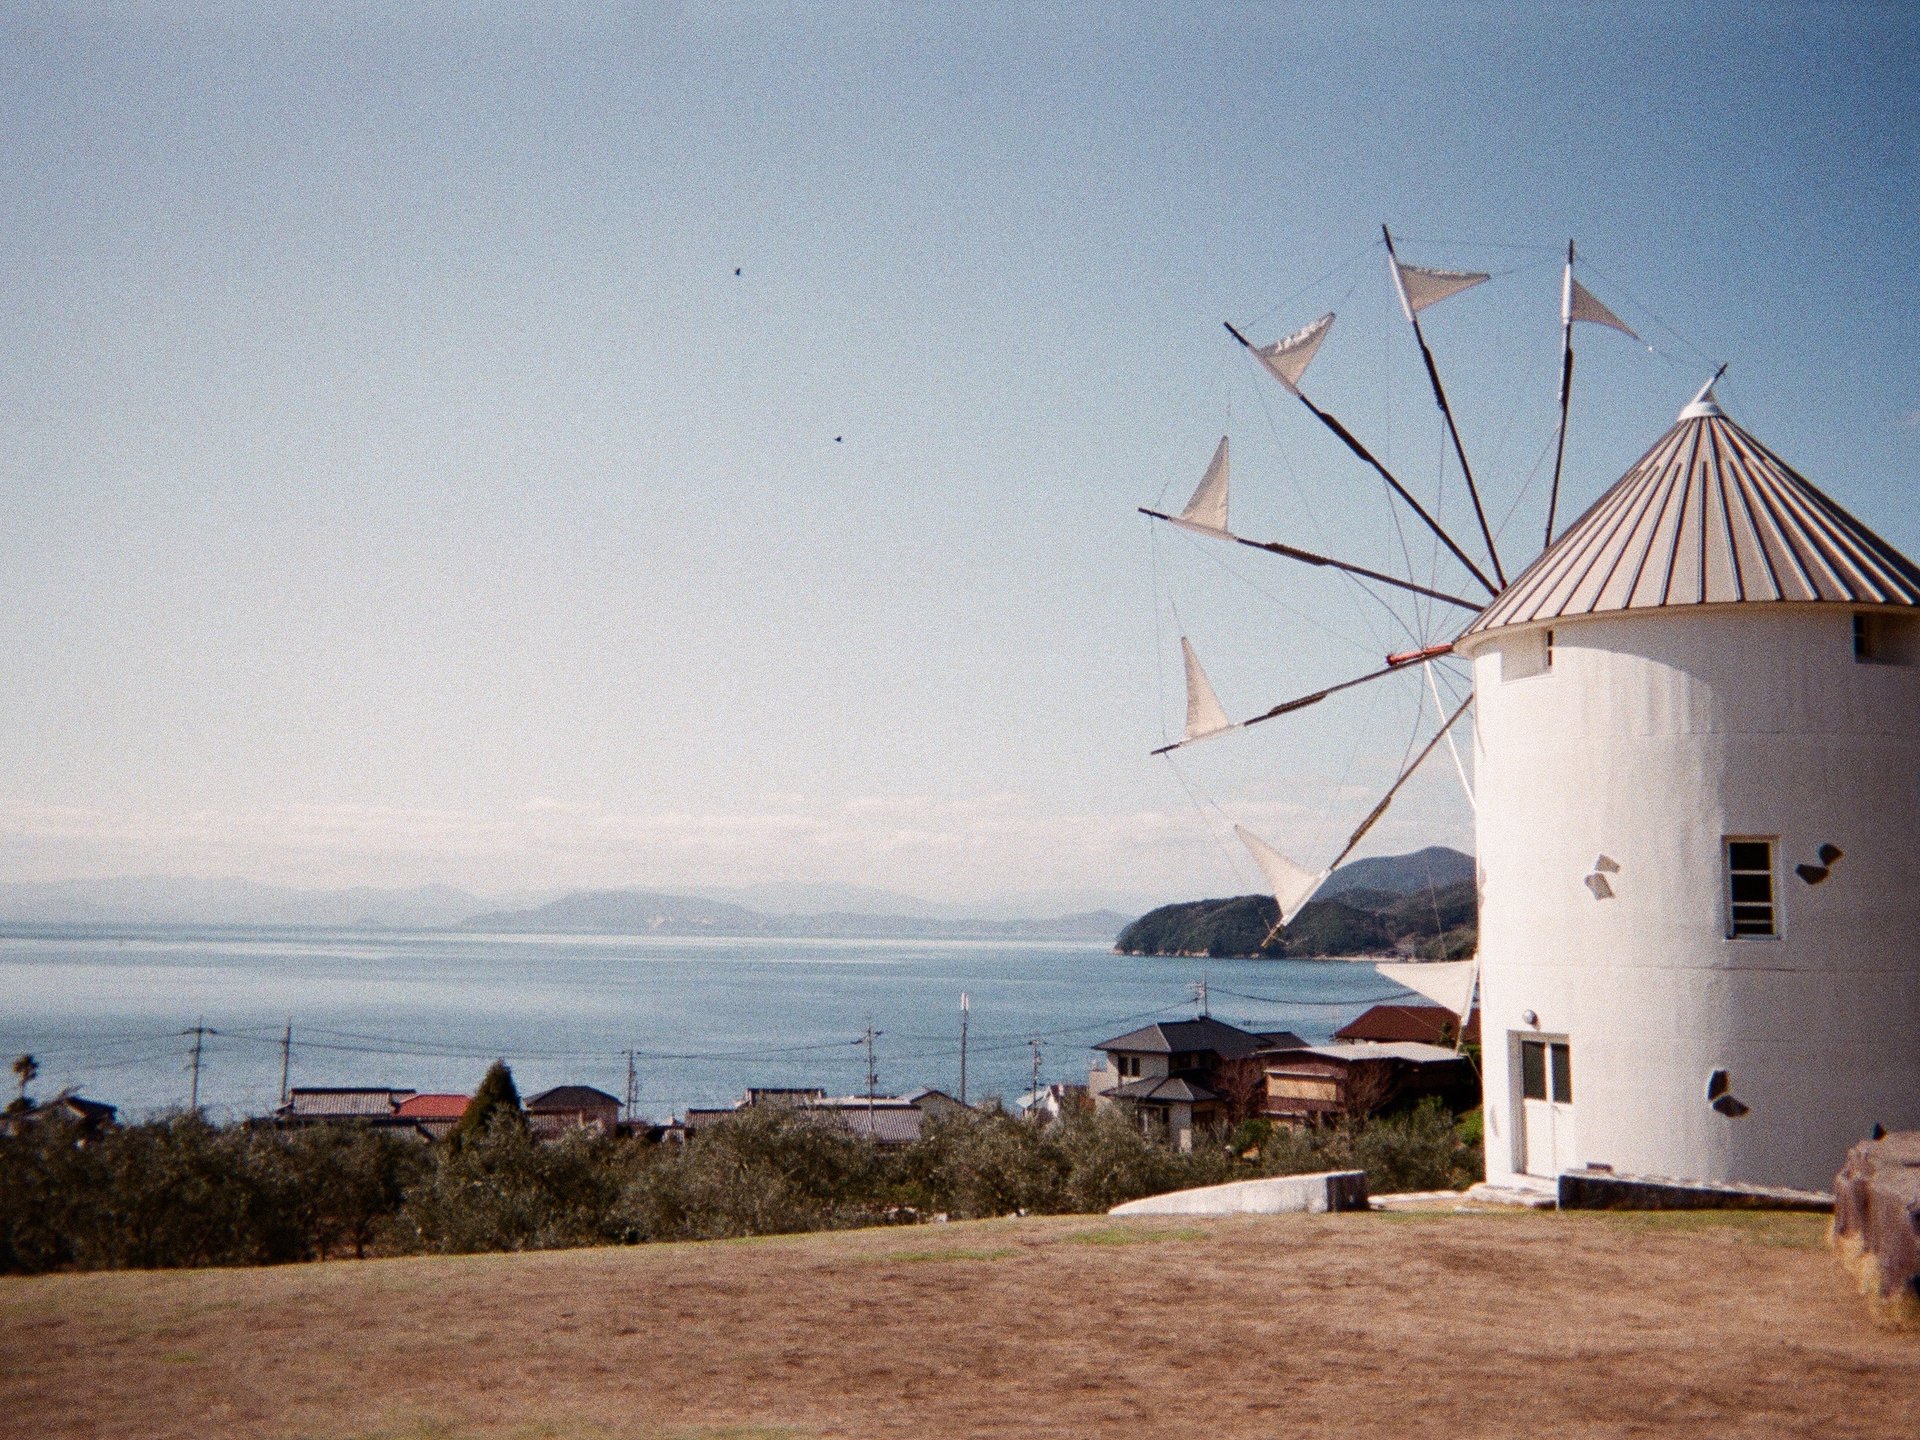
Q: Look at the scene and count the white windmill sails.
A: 7